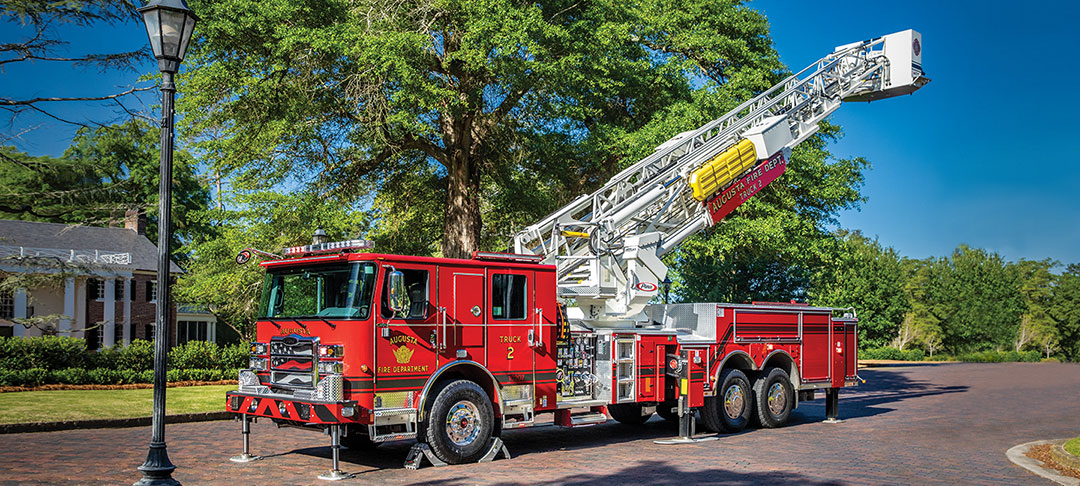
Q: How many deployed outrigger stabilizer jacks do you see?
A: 4